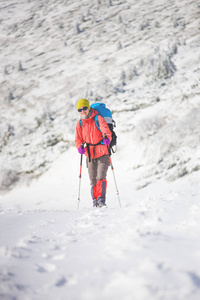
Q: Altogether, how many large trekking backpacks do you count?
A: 1